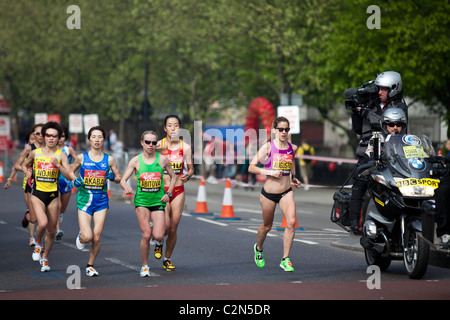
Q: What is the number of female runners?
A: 8